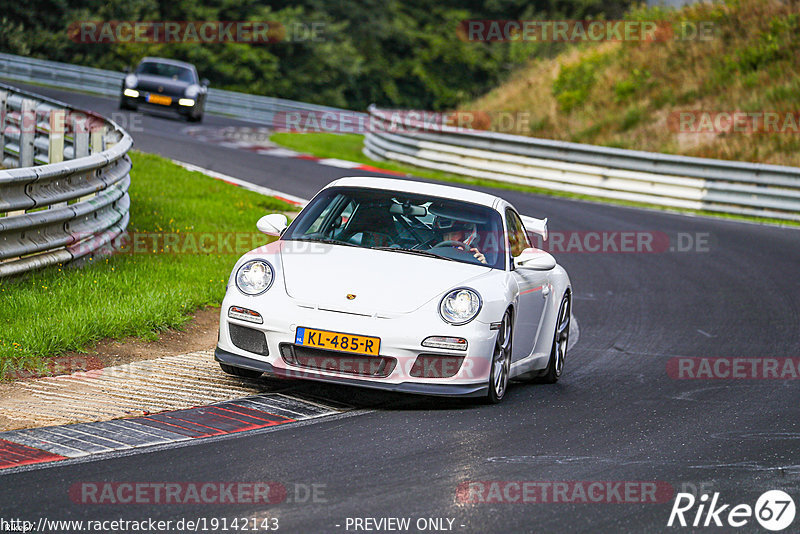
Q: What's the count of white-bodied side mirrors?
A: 2